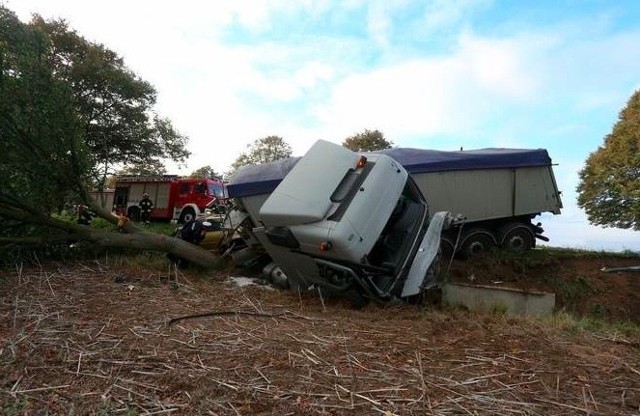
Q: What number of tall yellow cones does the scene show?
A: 0